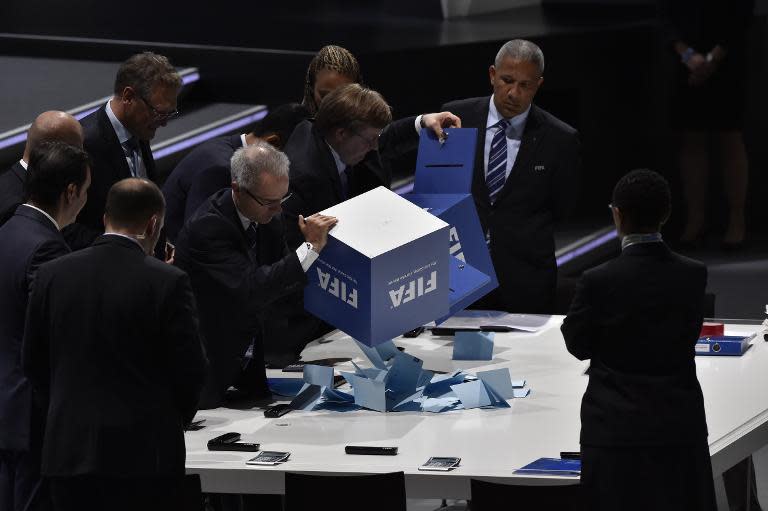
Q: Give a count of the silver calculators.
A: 2